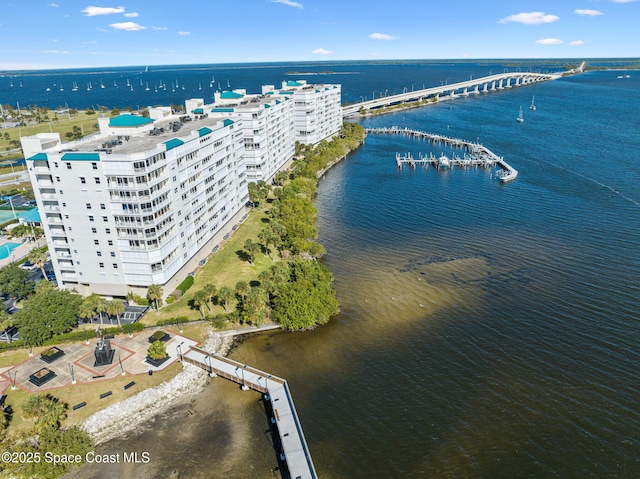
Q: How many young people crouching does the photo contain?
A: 0